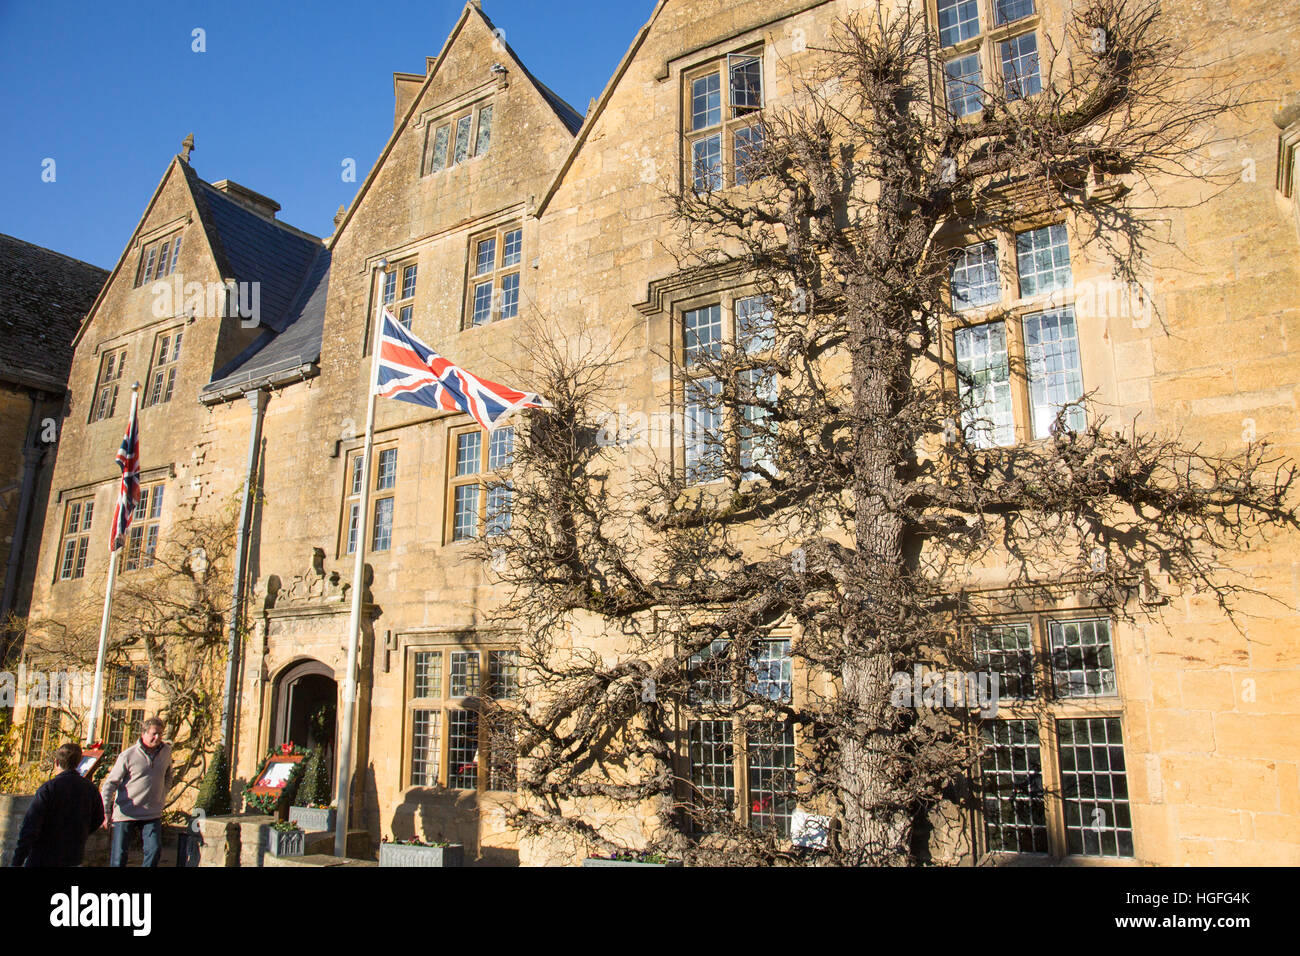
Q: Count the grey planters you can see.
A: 4